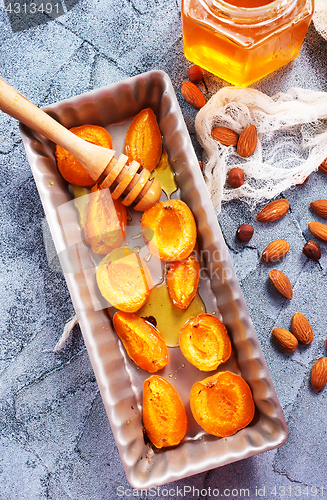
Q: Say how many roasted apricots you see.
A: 10